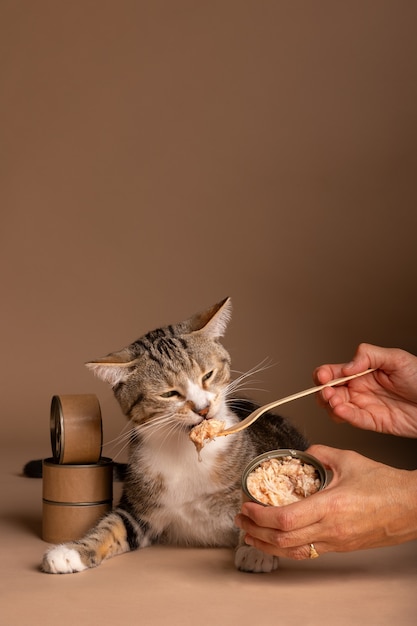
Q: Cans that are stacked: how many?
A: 3